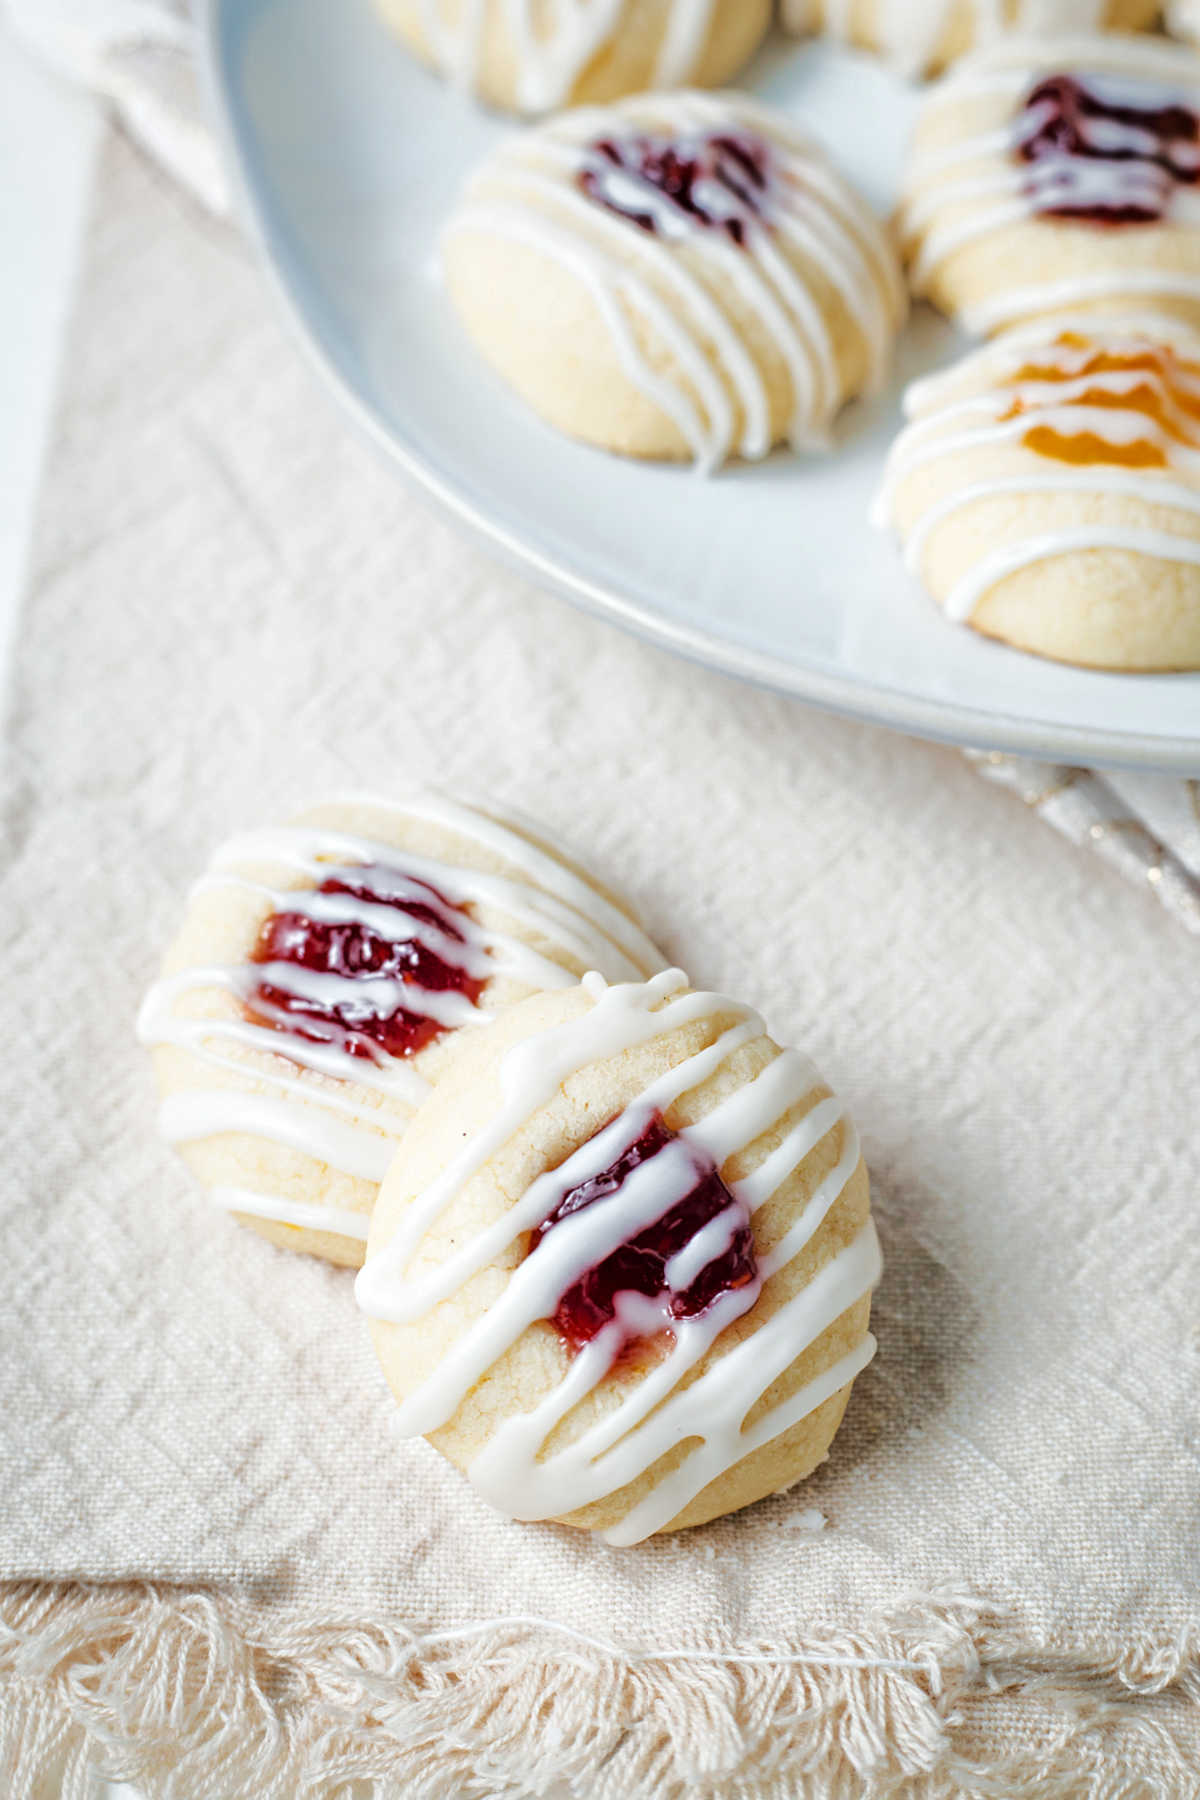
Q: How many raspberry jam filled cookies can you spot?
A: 4